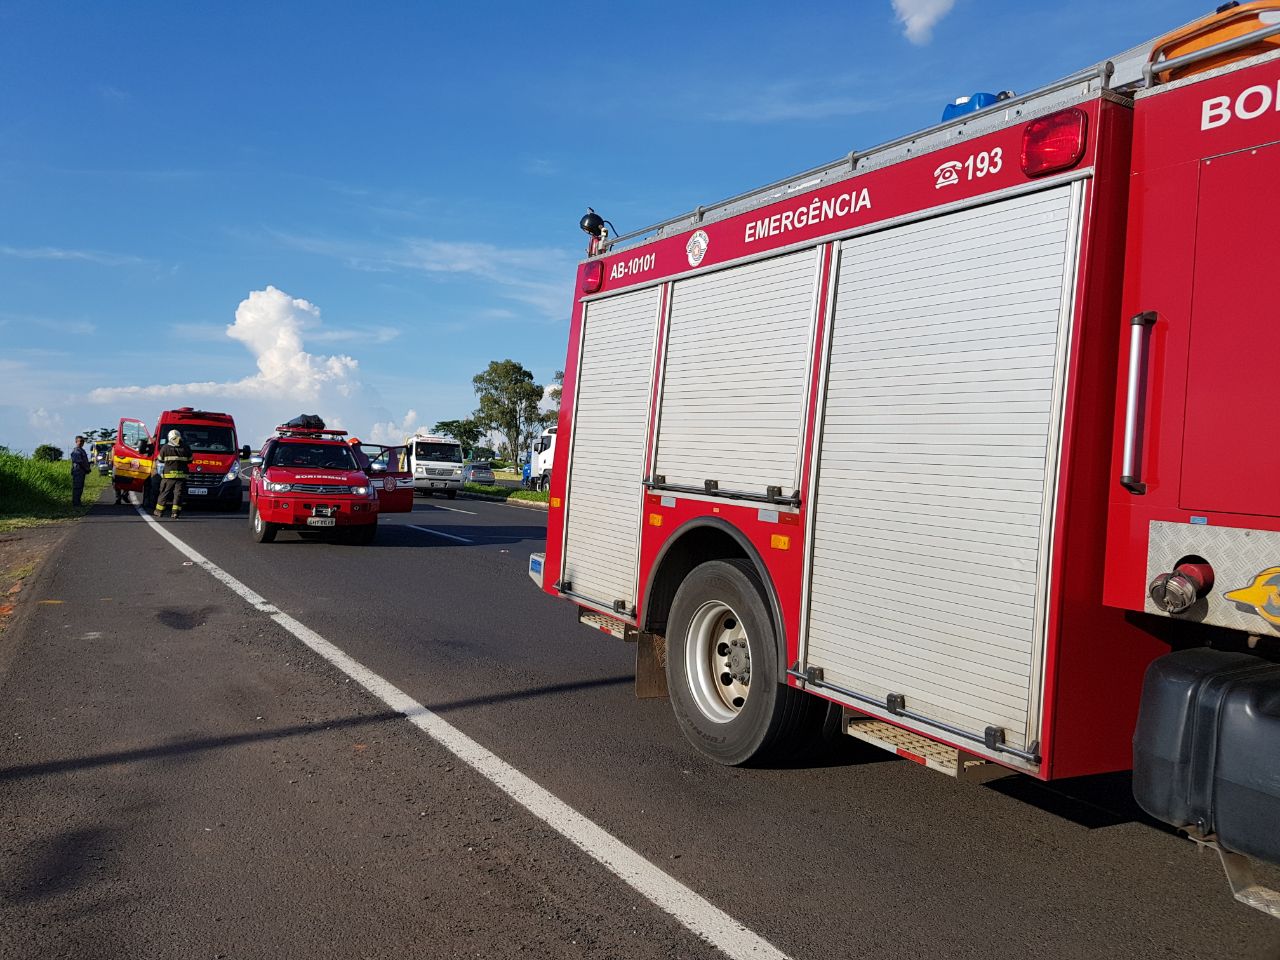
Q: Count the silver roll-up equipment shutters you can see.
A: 3